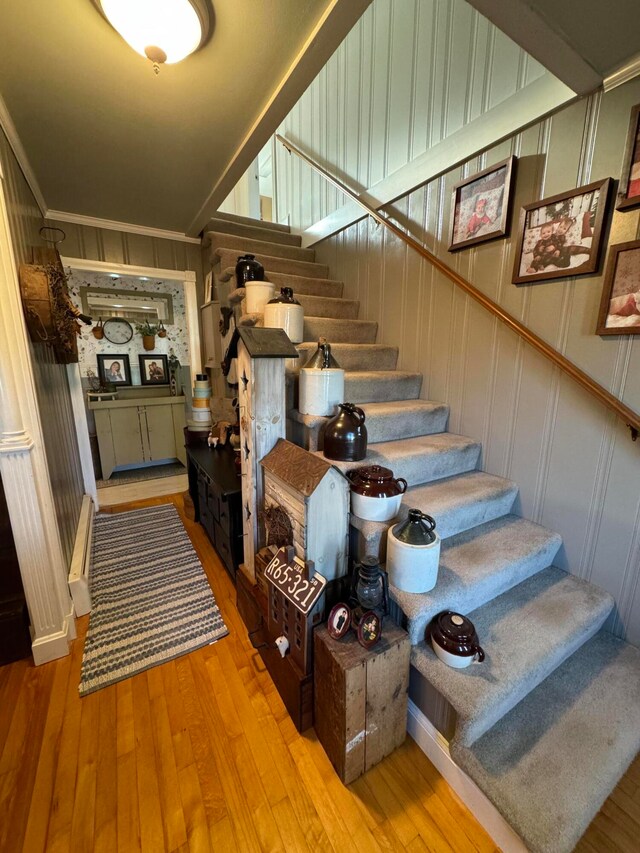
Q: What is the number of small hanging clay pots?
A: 3